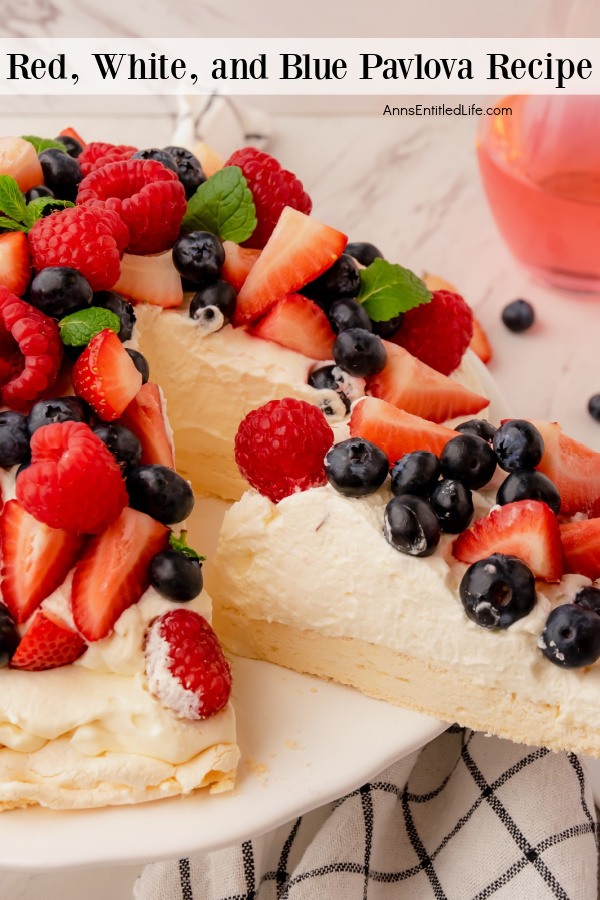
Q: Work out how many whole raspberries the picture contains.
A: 9